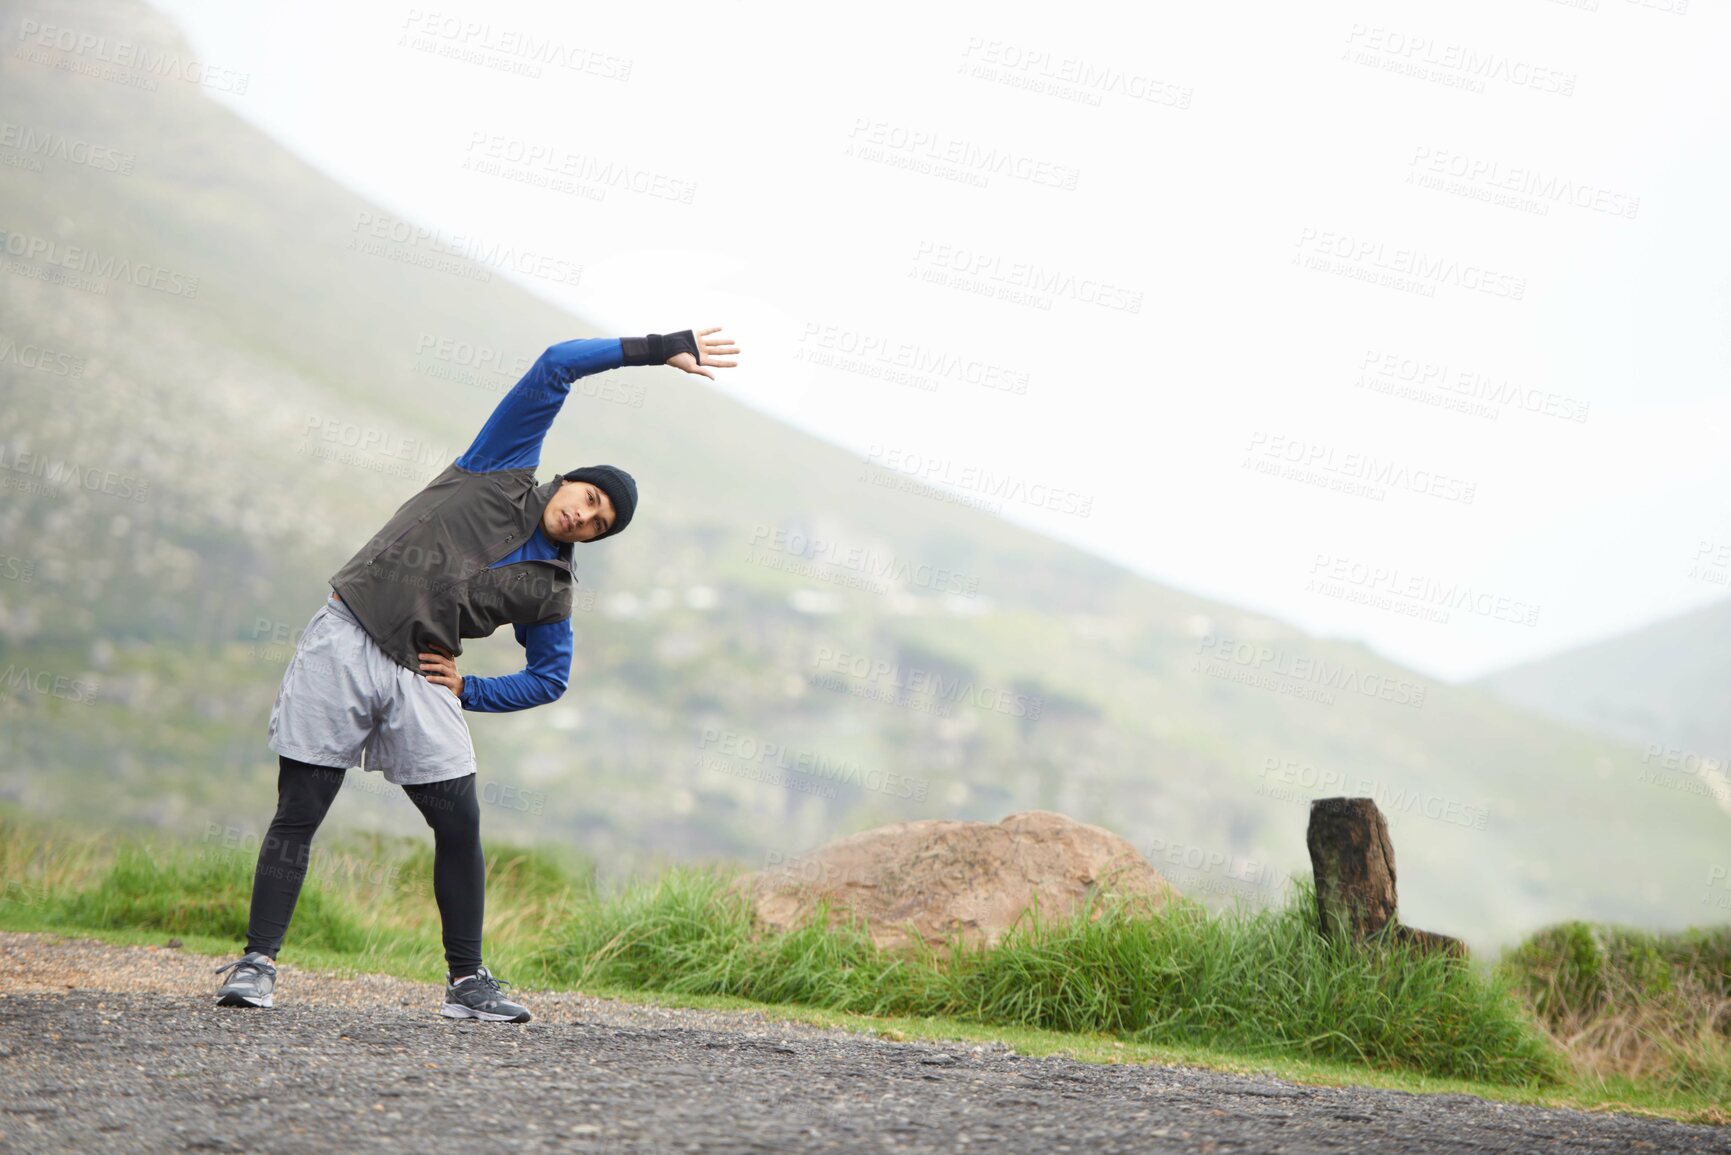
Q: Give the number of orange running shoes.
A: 0